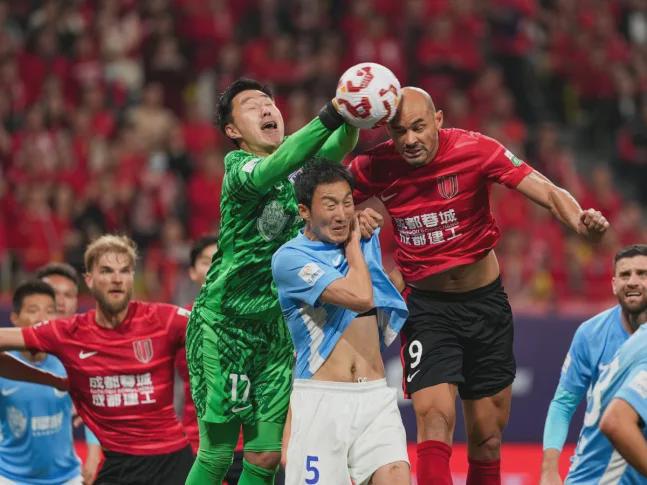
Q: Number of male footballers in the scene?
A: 9